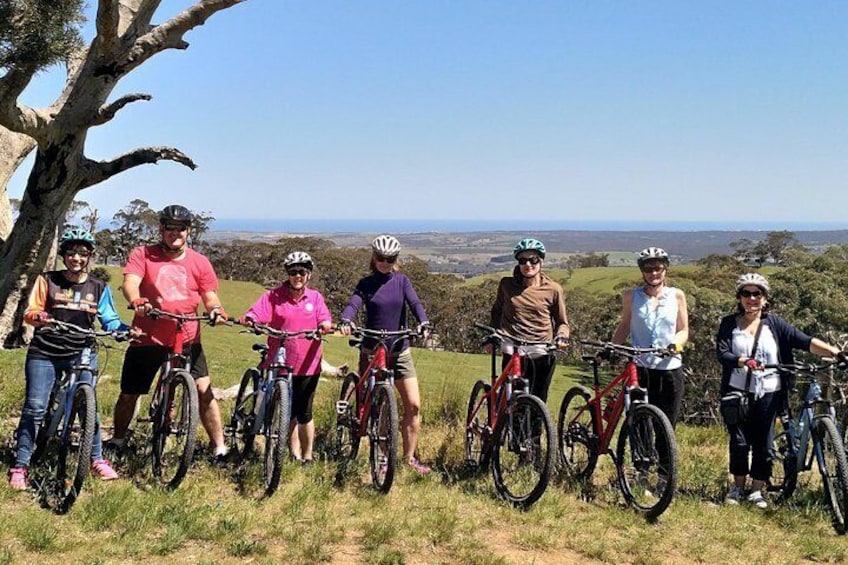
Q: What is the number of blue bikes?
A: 3